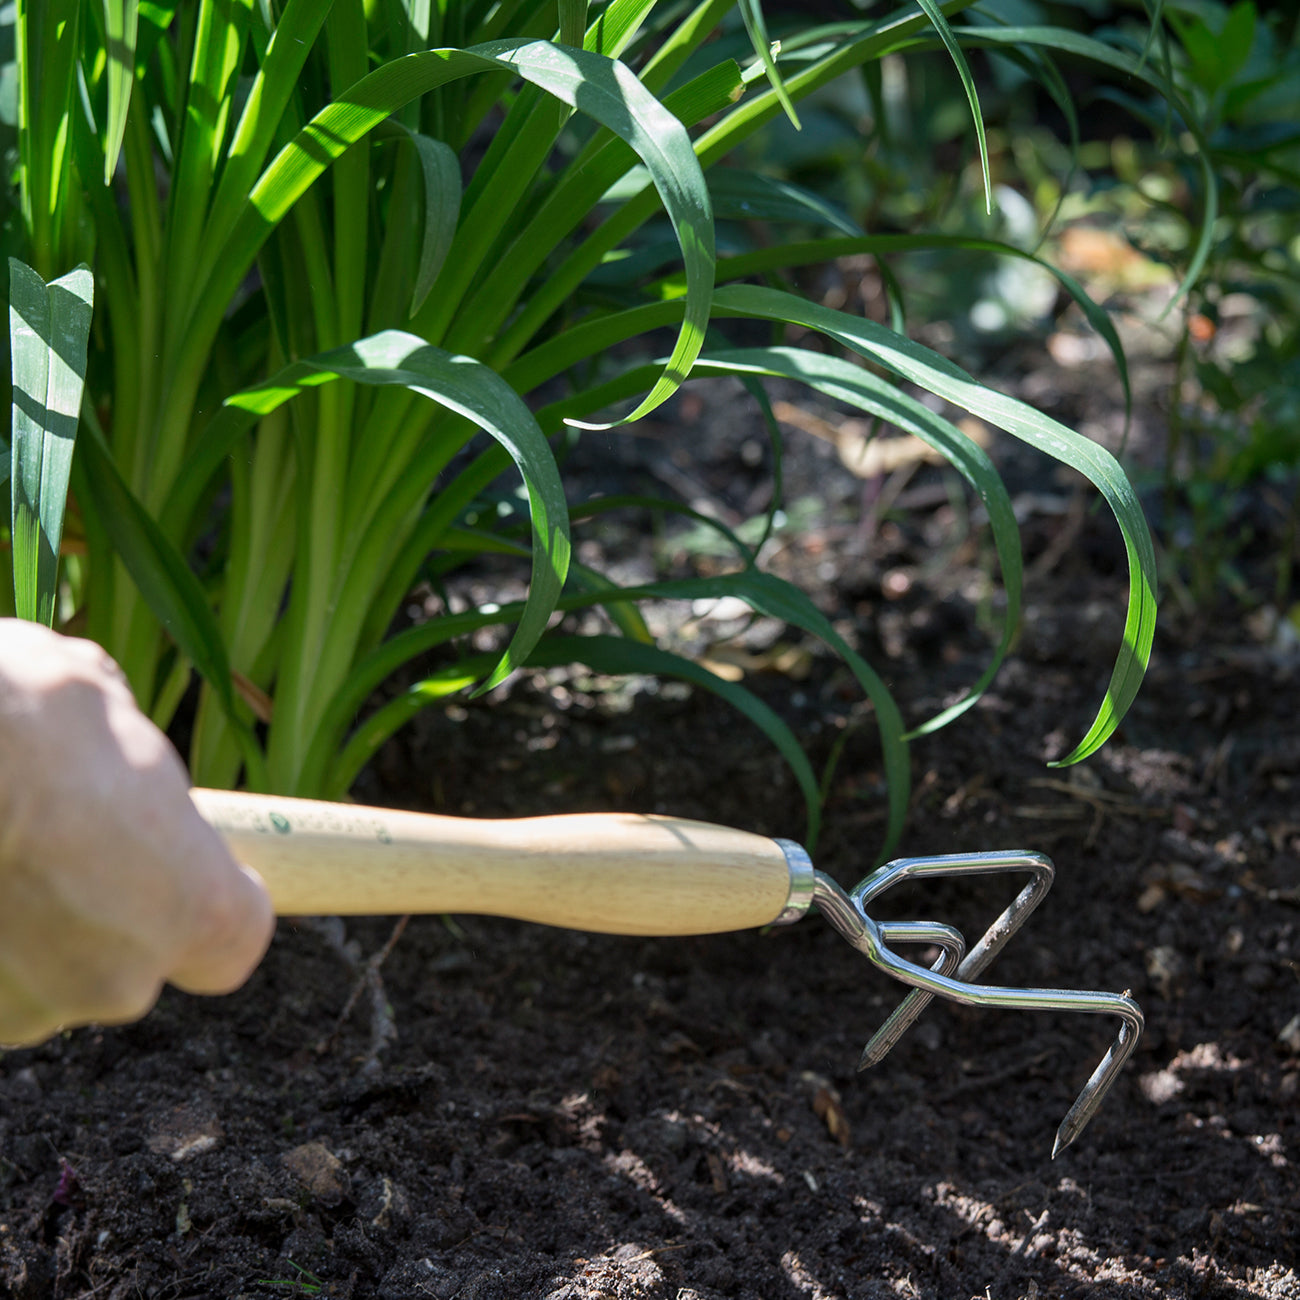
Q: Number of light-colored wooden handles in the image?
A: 1